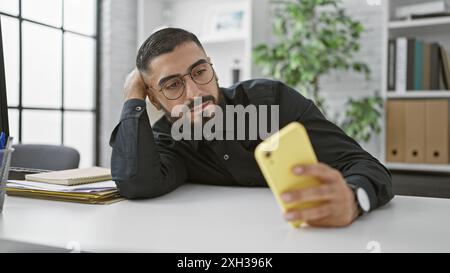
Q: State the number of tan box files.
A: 3